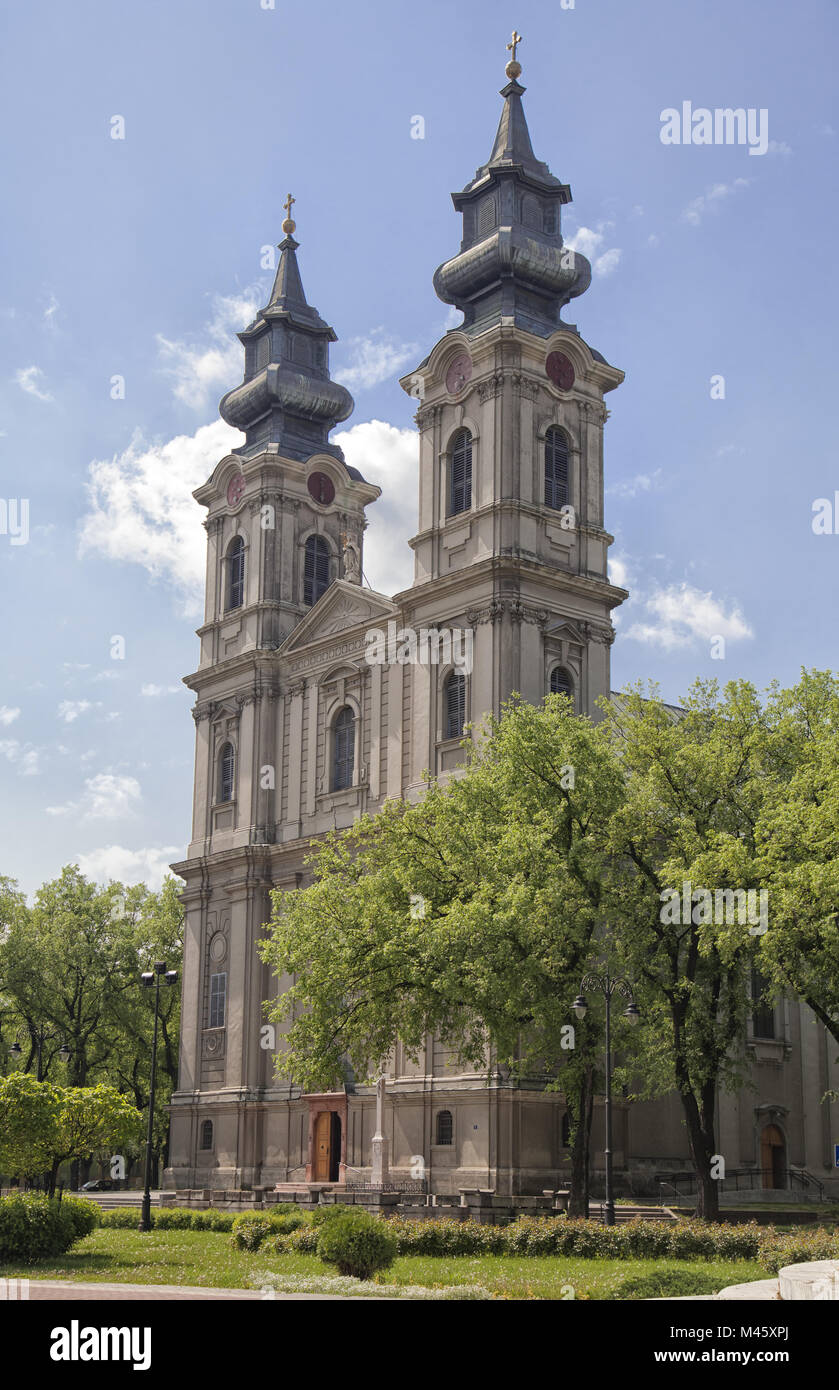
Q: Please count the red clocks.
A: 4